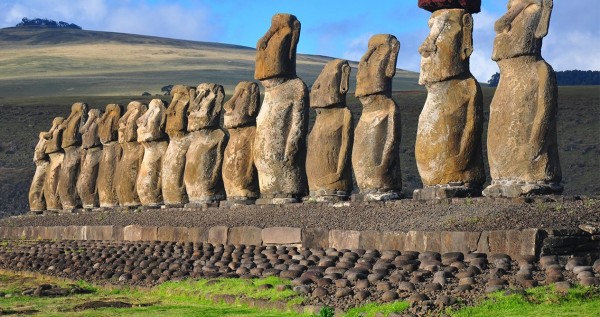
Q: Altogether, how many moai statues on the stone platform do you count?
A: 15